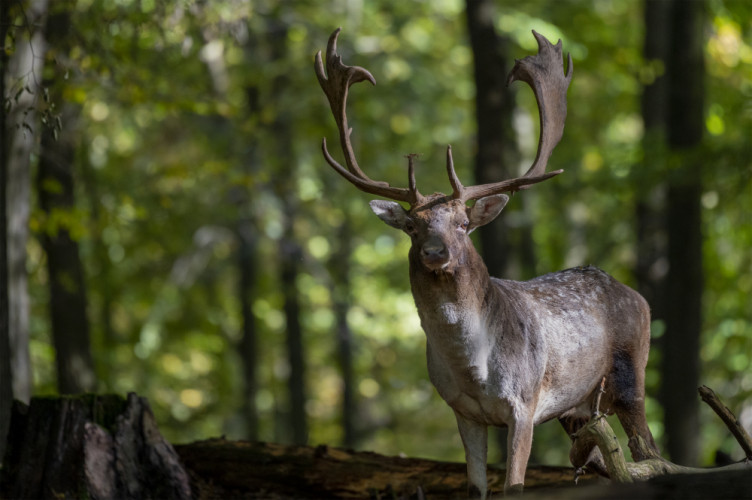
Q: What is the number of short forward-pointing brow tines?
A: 2